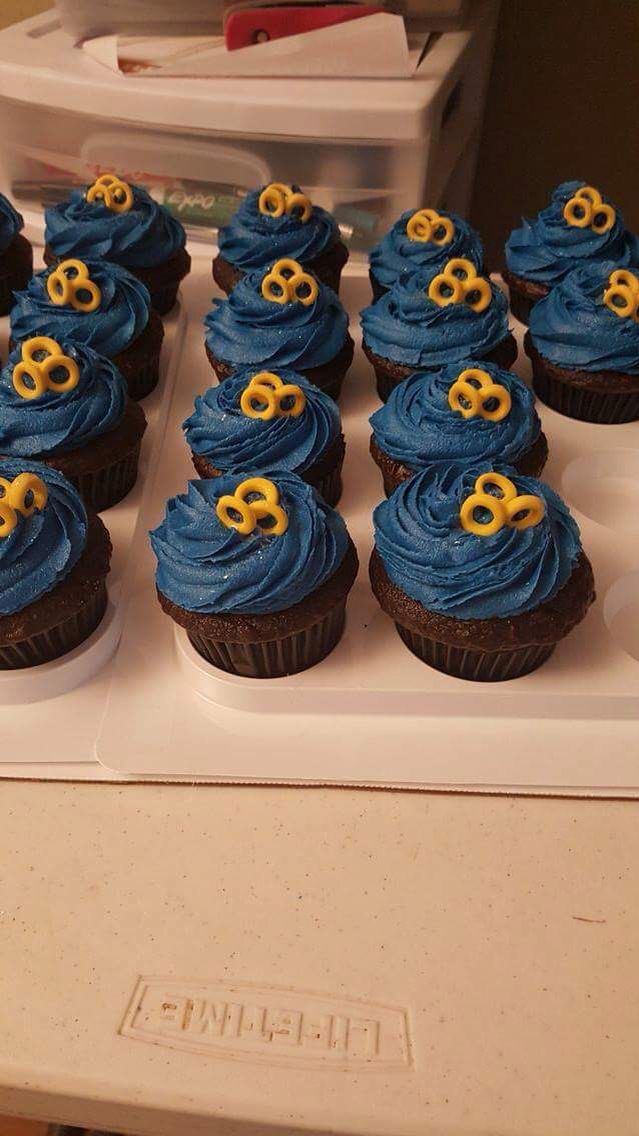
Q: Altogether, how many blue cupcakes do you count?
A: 15